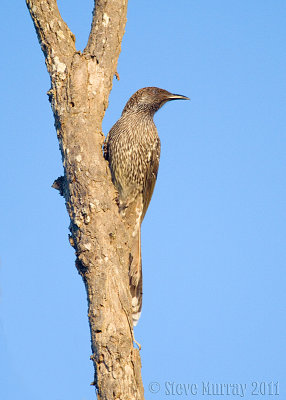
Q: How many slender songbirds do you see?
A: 1